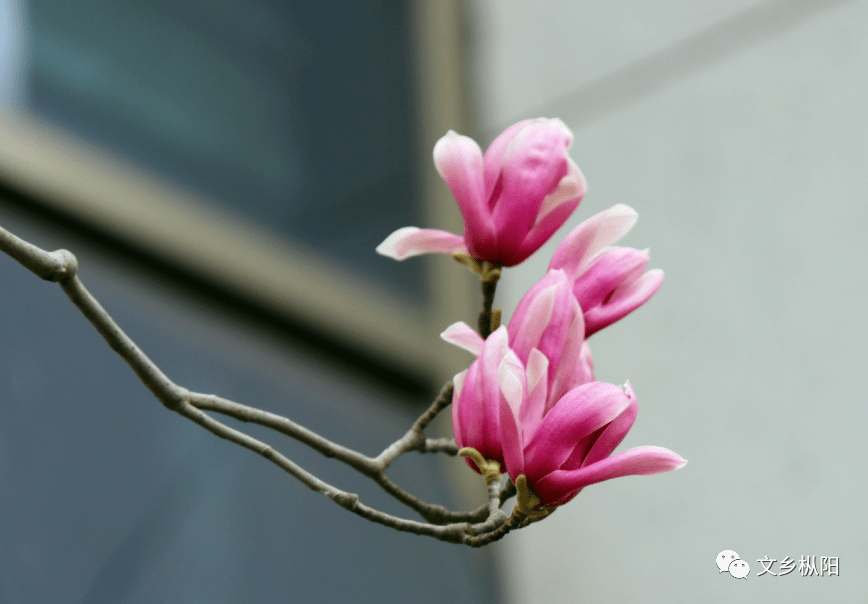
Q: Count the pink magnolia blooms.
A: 5